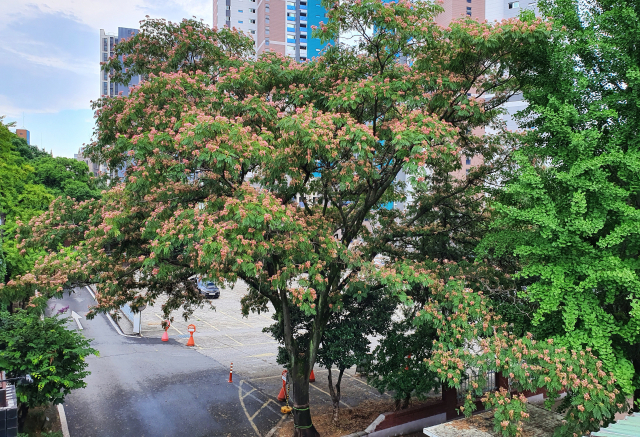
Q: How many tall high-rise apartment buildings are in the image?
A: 3